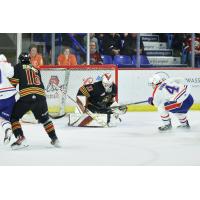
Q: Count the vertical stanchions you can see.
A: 5